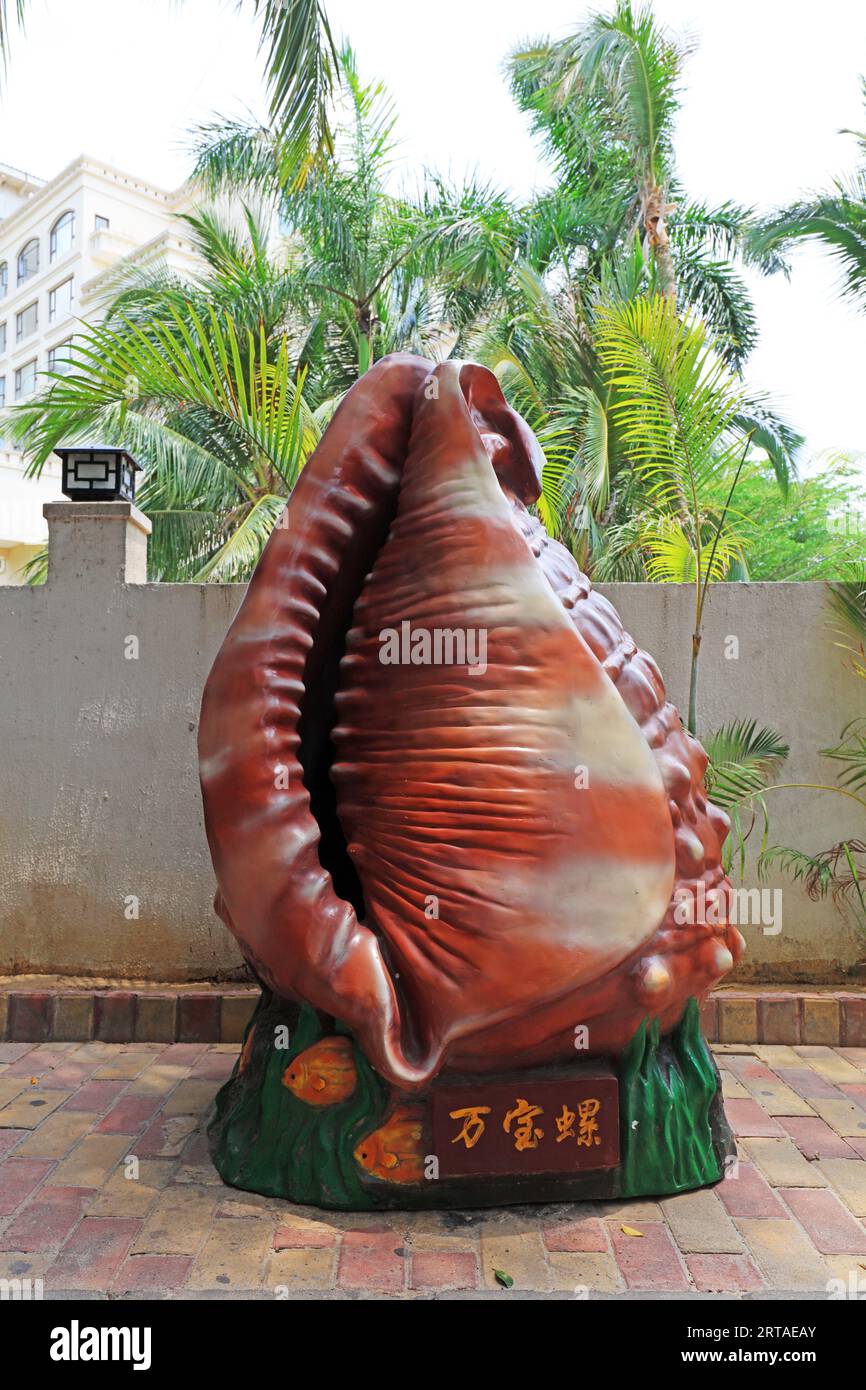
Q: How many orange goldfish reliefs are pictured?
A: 2